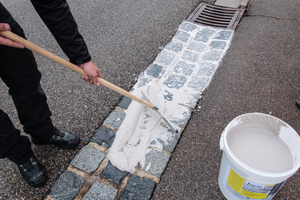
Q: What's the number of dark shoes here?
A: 2